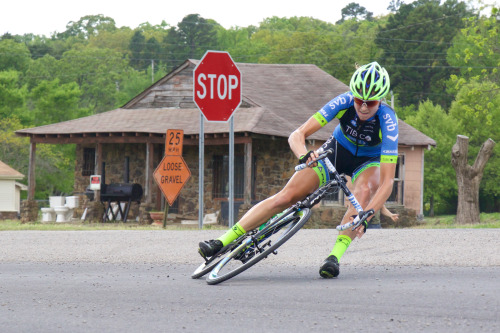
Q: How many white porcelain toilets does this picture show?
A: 2